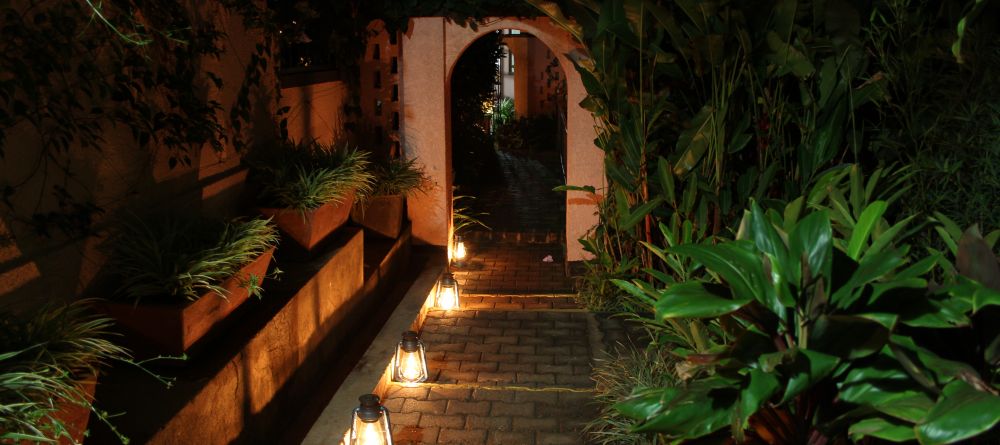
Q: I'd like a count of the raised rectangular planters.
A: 4